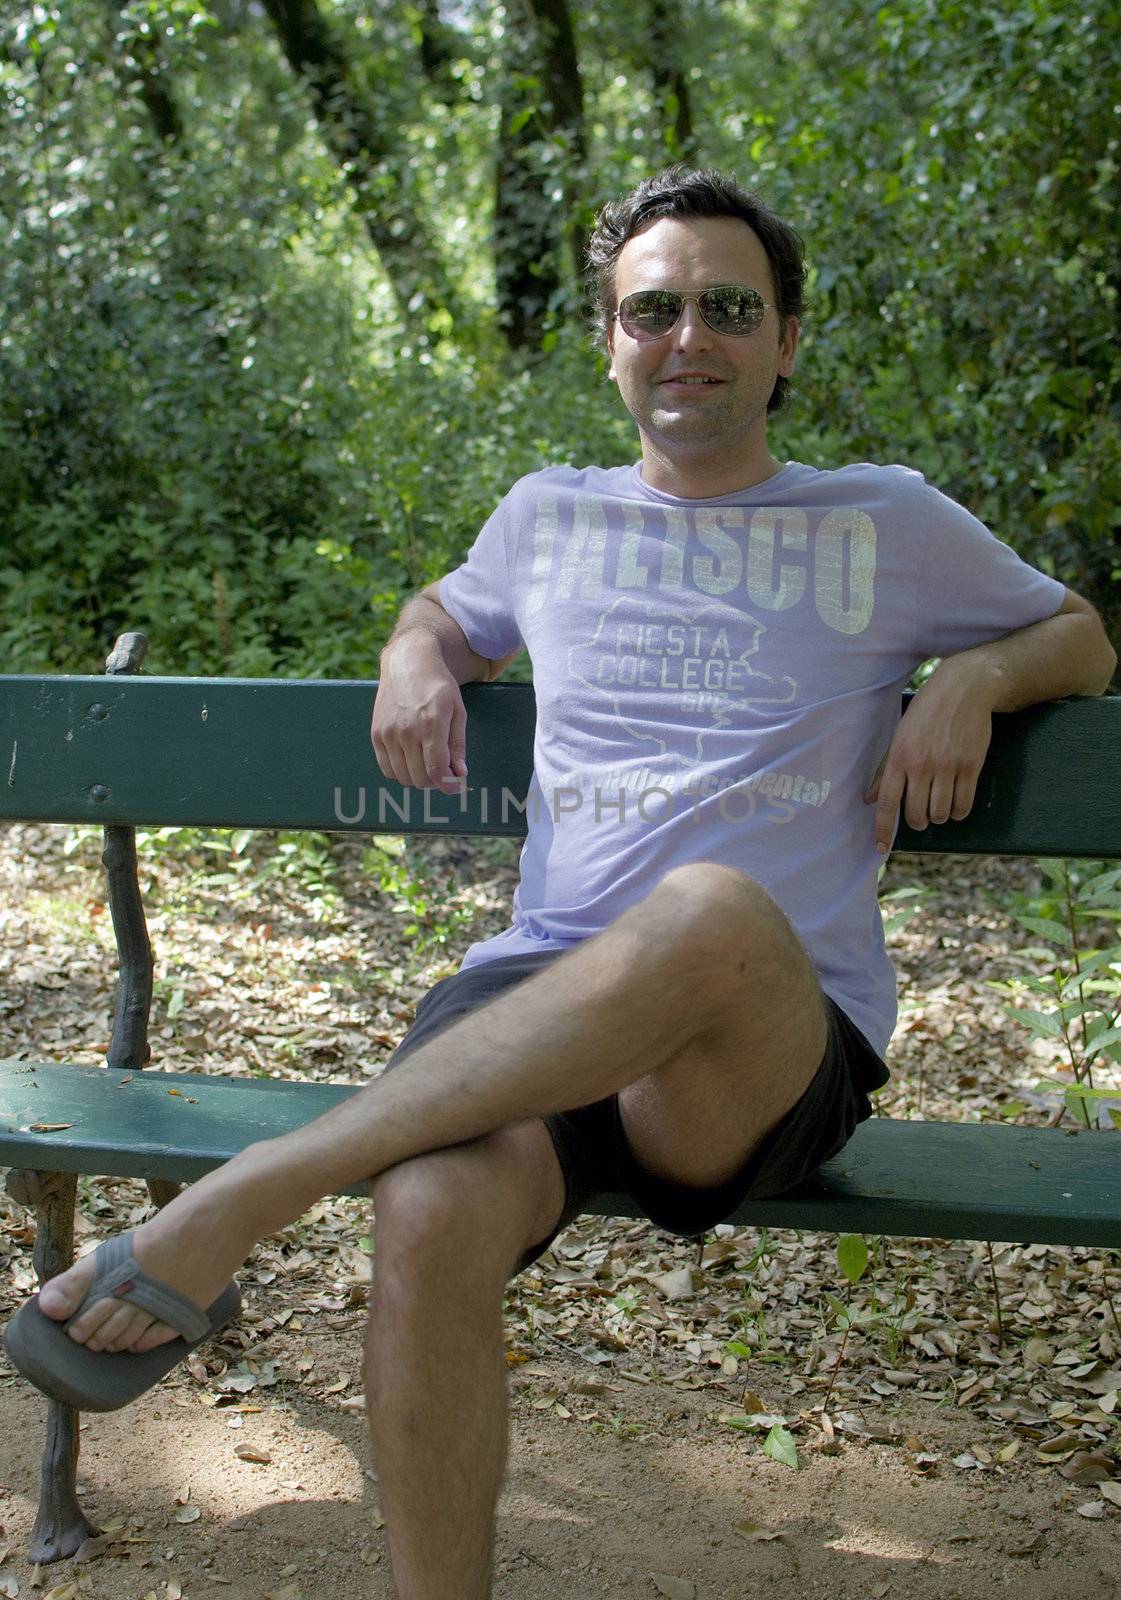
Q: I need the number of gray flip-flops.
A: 1